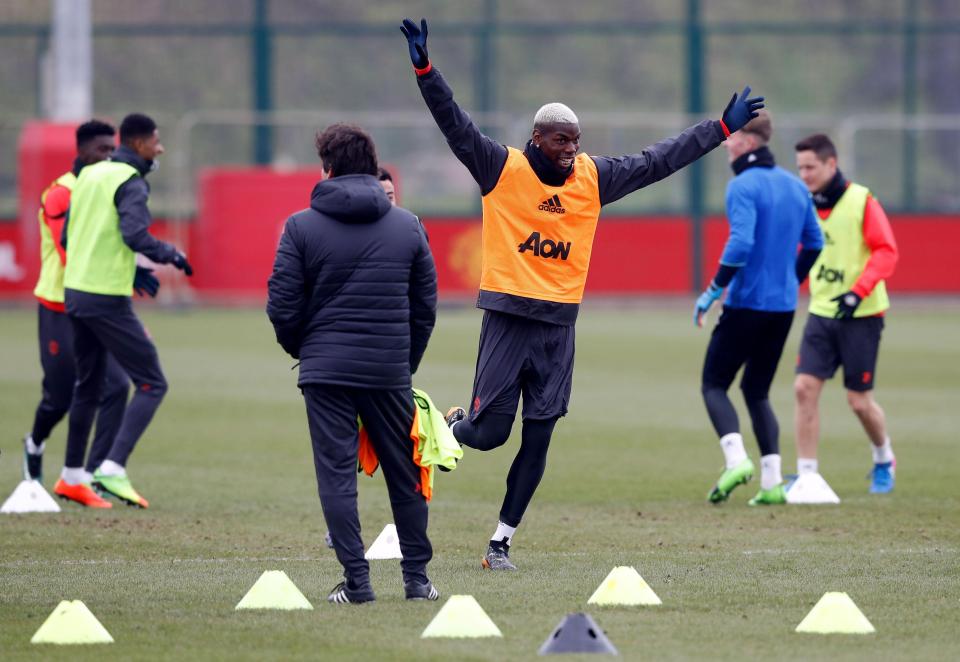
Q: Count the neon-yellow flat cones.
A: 5